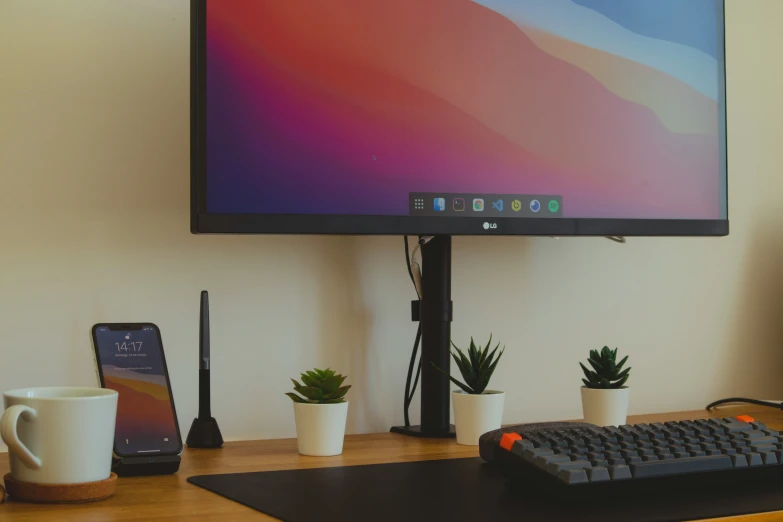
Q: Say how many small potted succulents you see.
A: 3